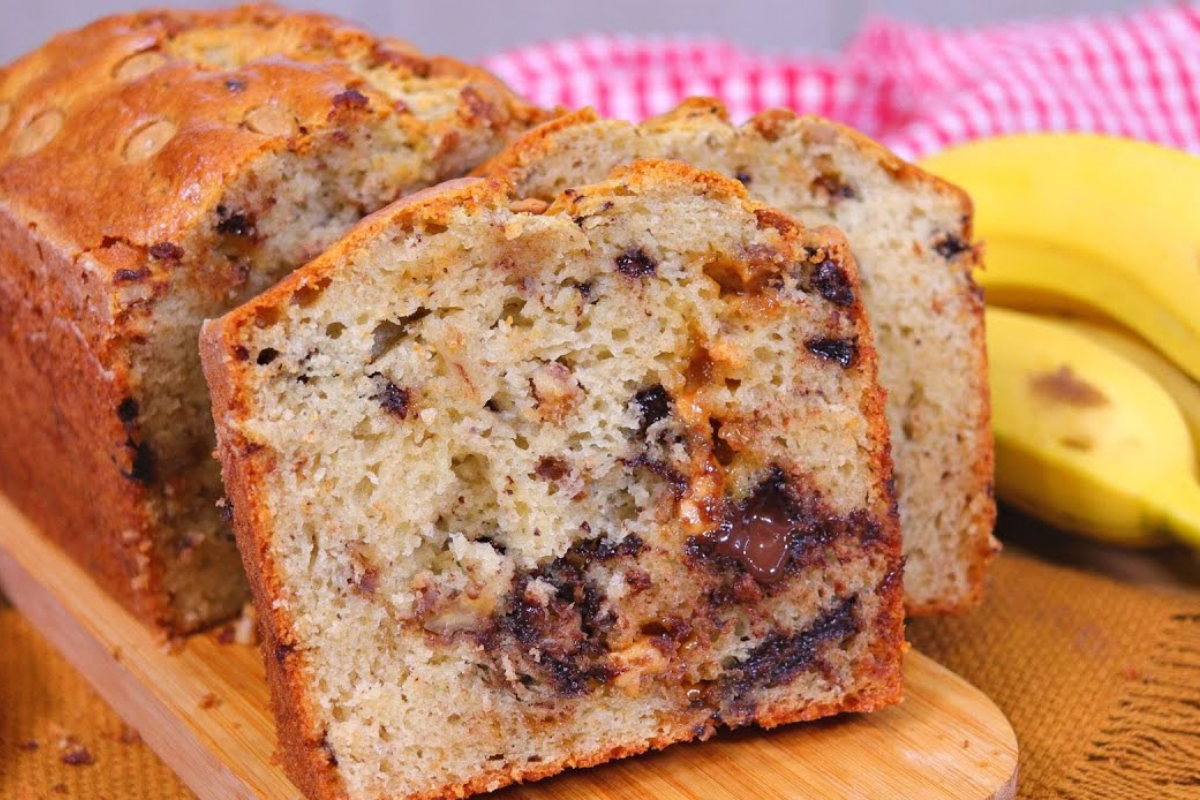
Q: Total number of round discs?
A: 5